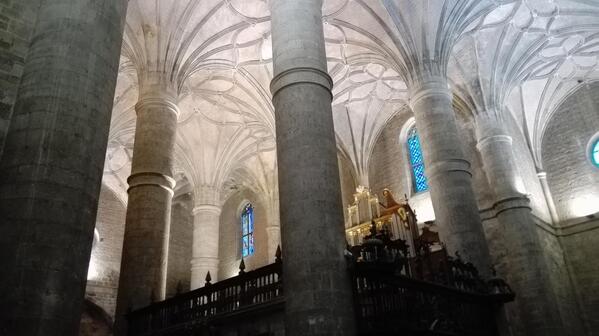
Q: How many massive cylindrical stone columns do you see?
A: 6